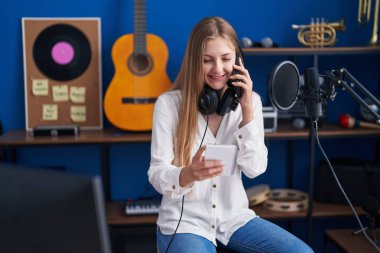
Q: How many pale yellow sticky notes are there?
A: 5